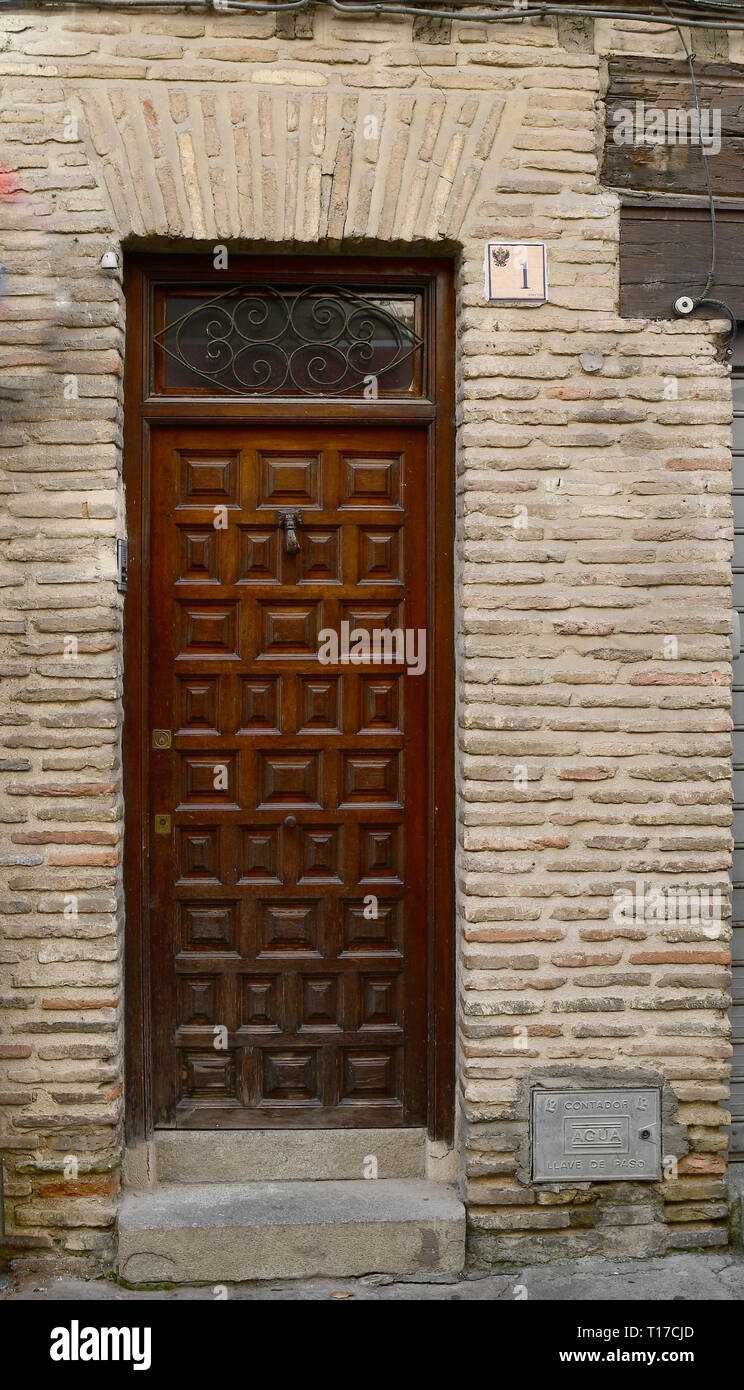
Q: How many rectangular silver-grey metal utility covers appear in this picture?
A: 1